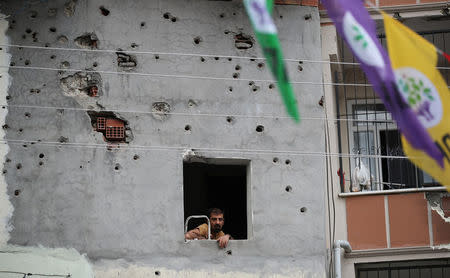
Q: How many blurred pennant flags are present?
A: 3